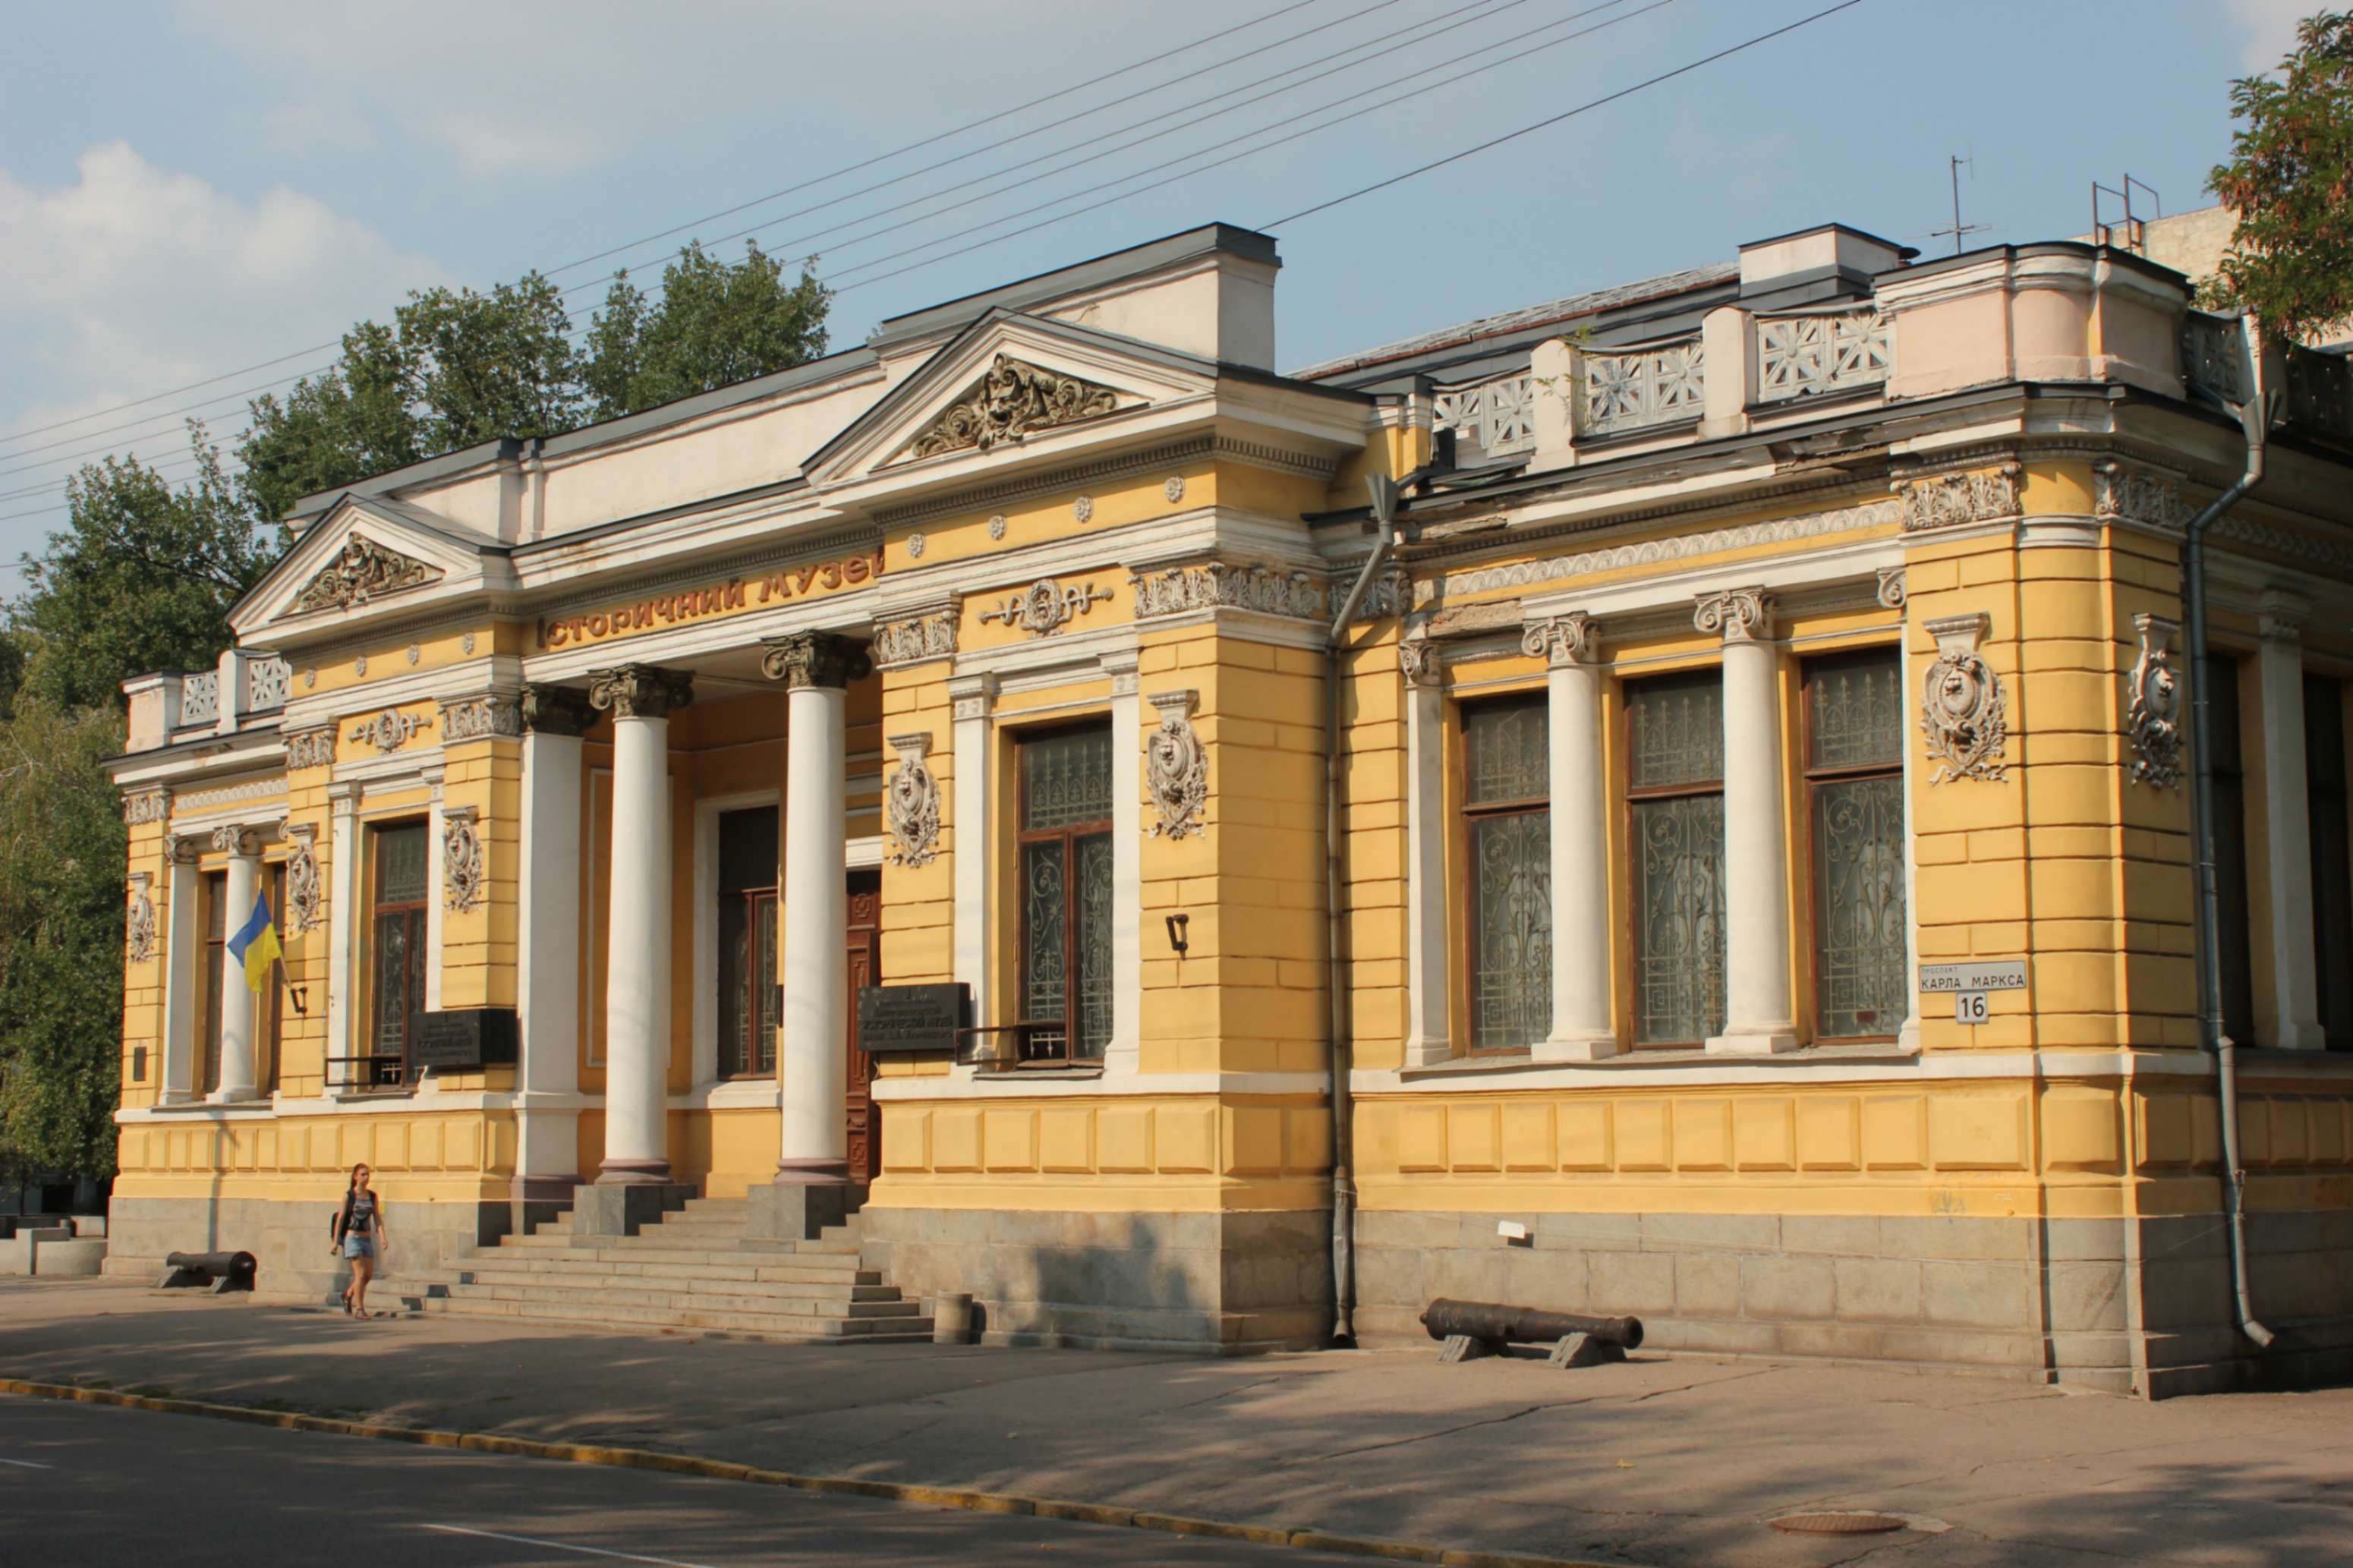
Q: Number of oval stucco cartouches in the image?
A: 7